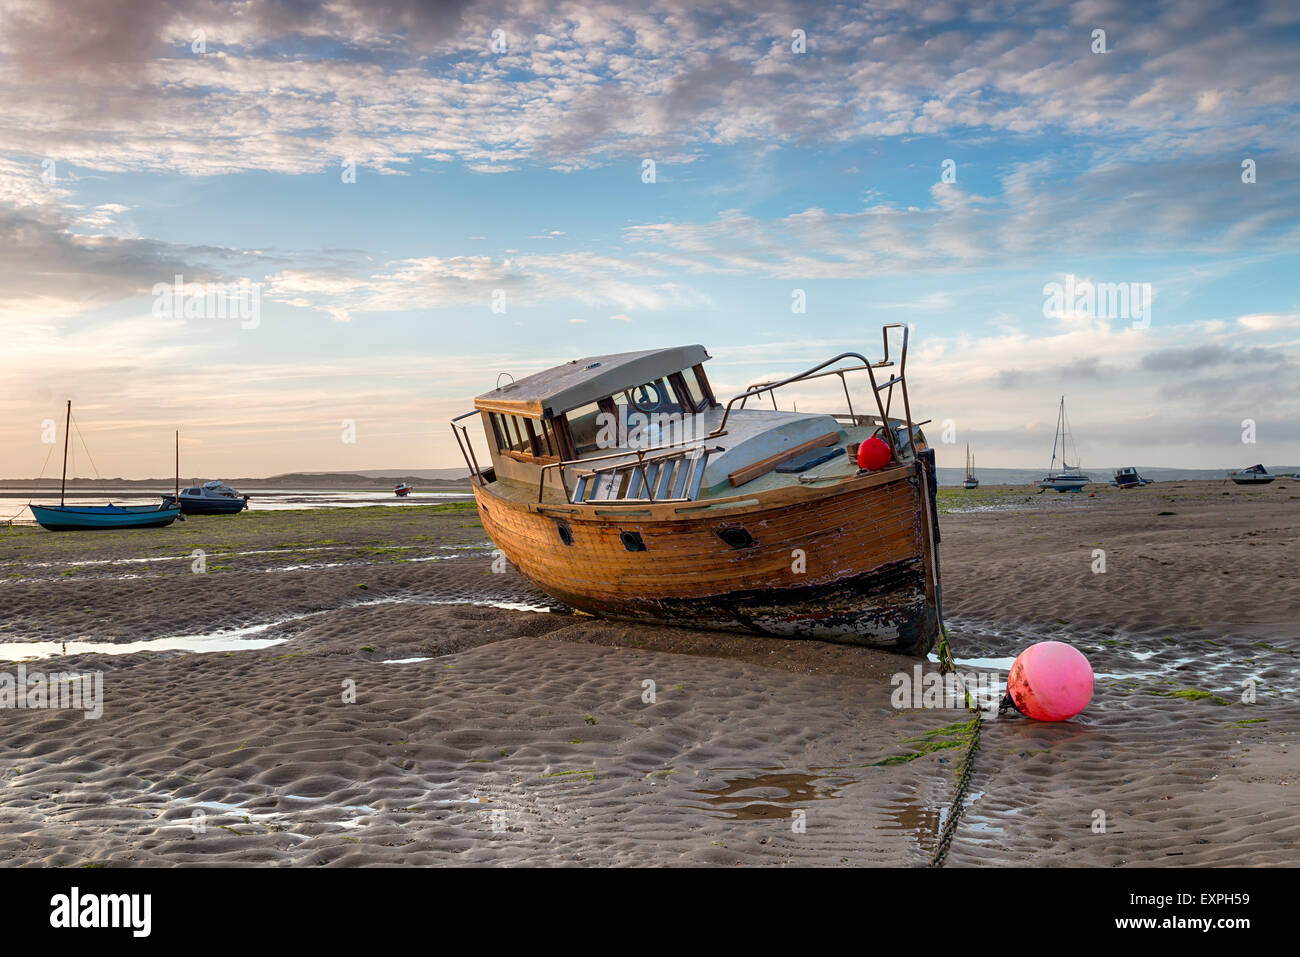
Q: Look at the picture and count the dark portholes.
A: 3